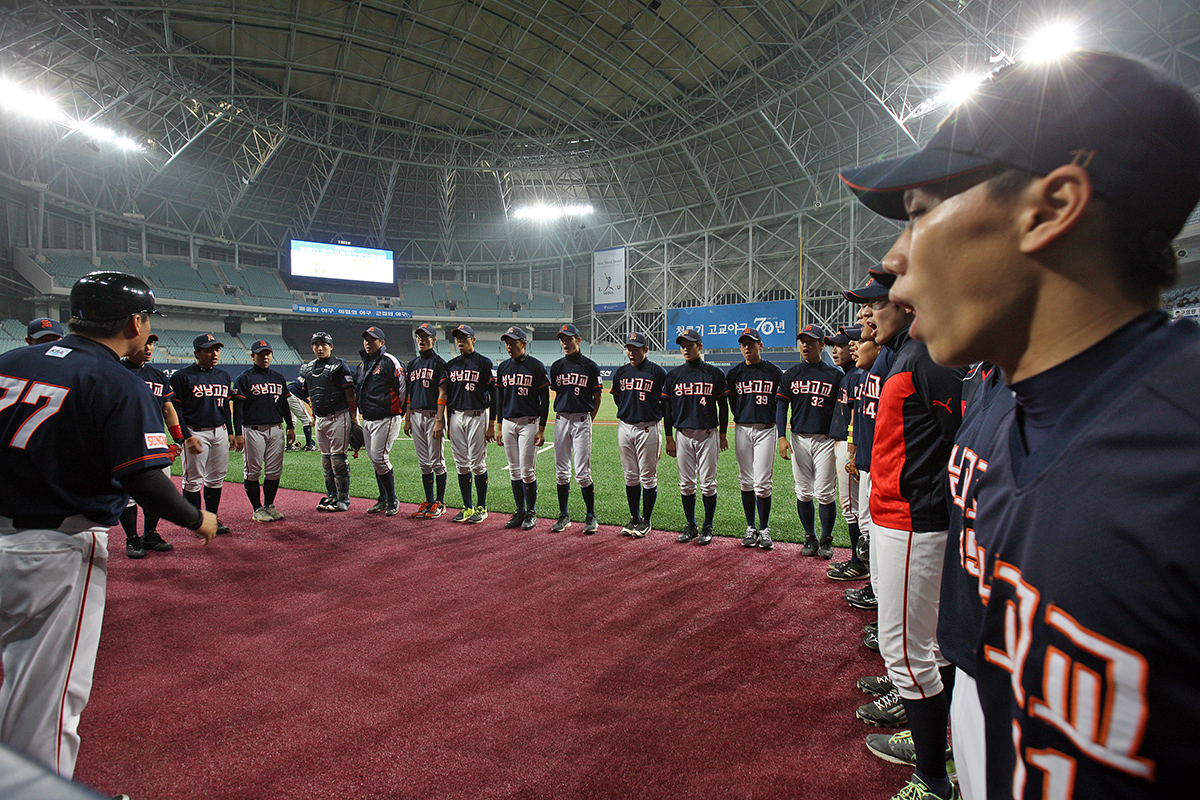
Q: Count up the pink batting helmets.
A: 0